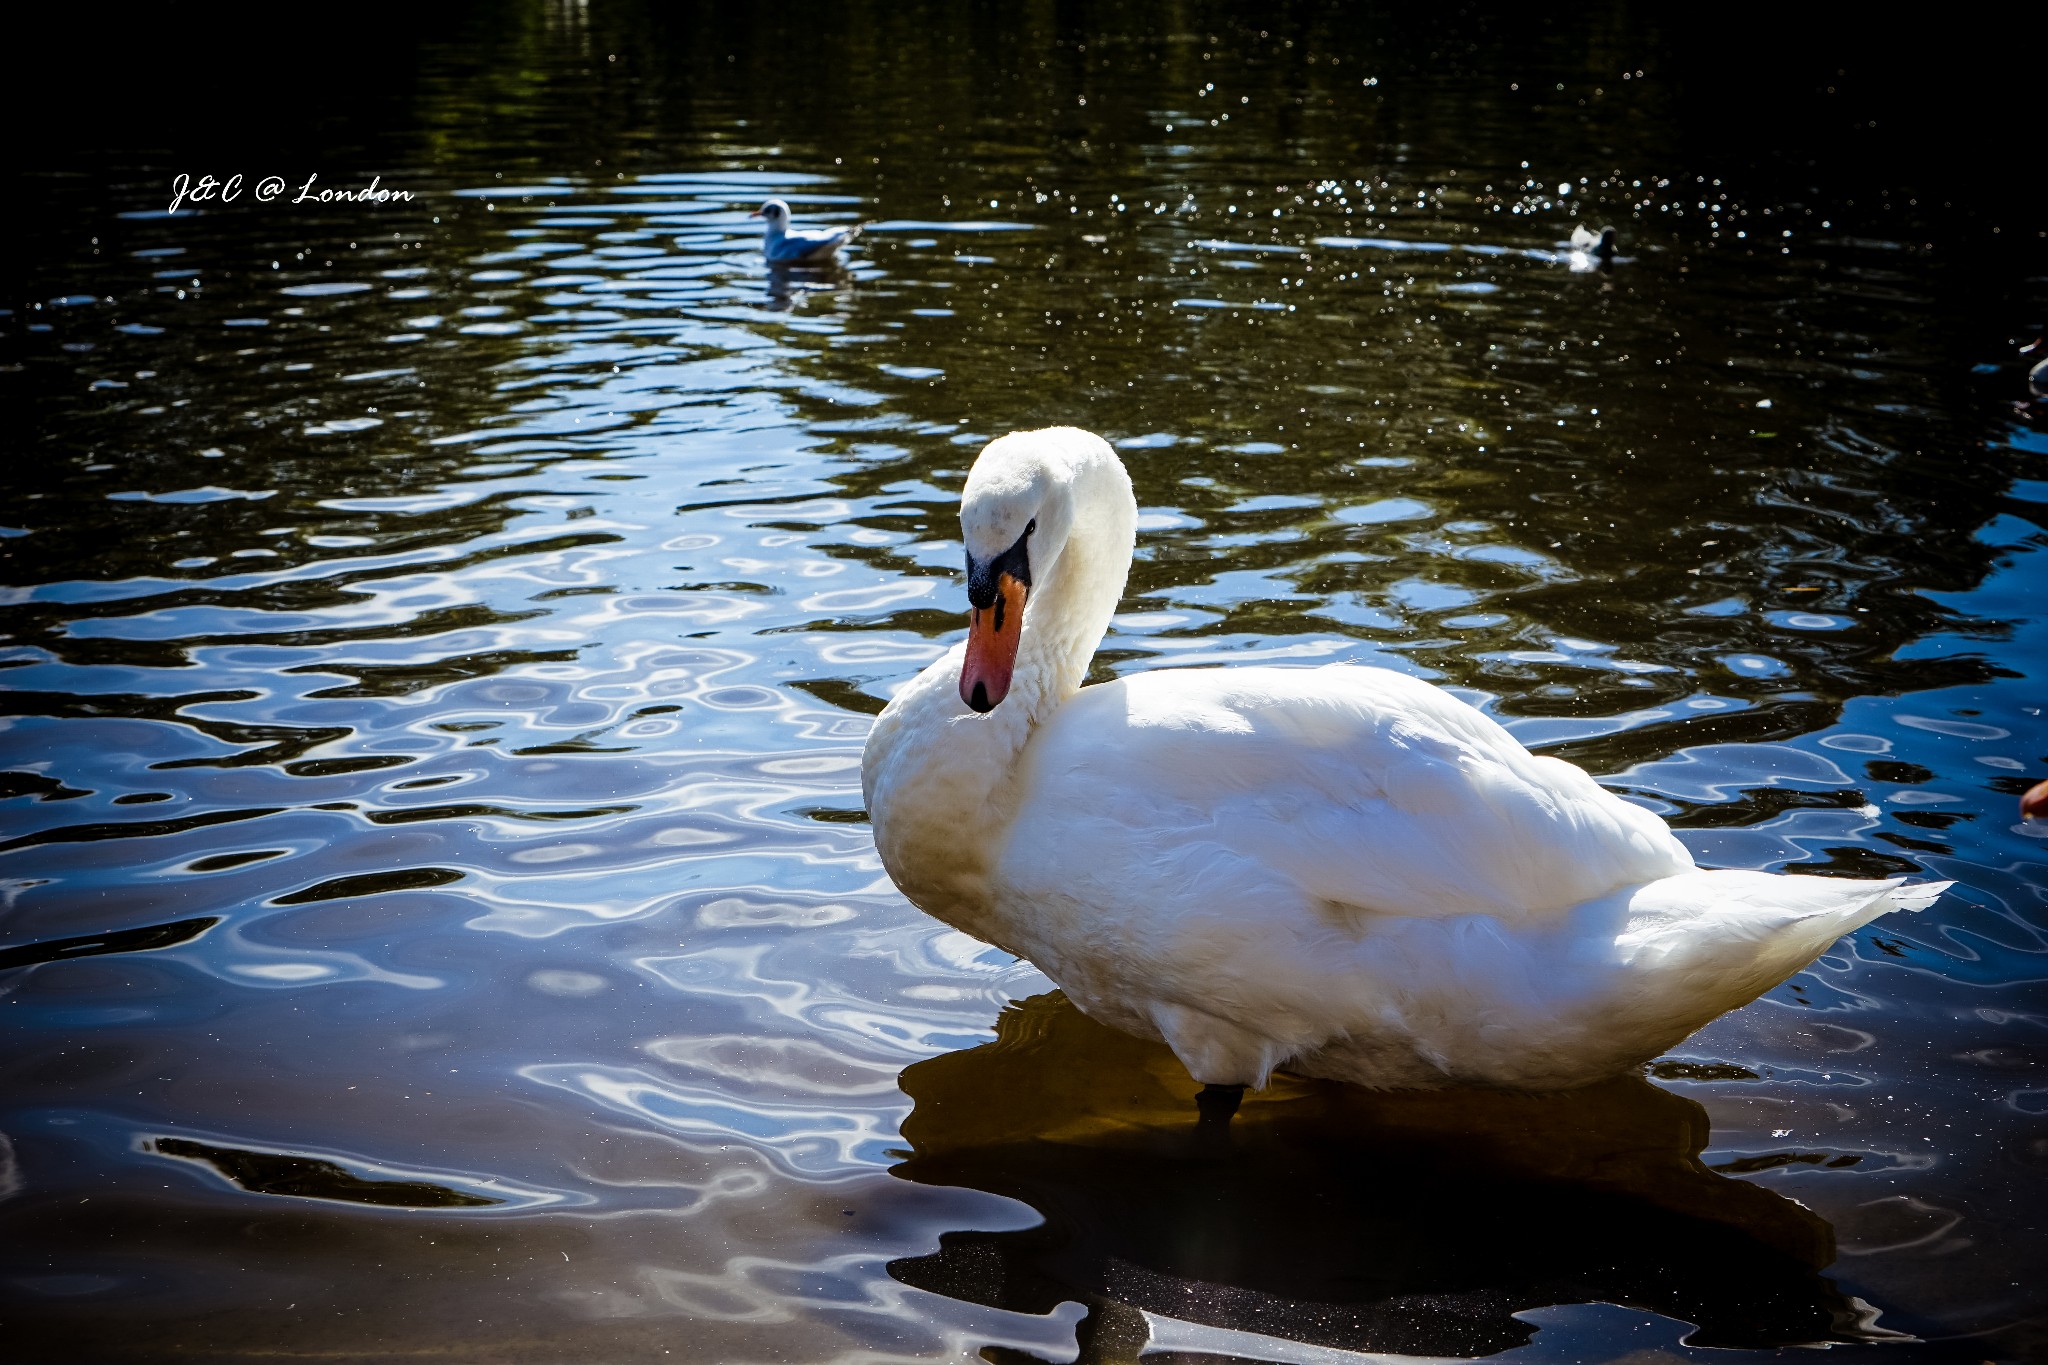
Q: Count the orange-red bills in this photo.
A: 2